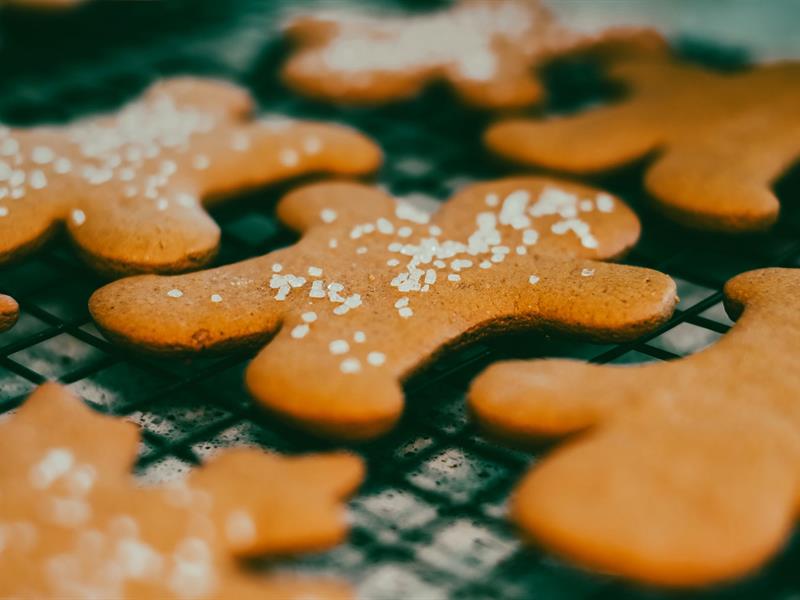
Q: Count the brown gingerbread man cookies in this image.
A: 5